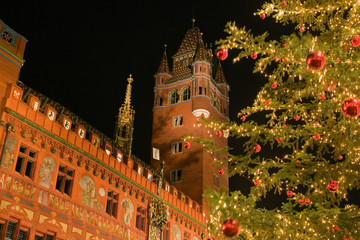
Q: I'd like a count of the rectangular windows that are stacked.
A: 3